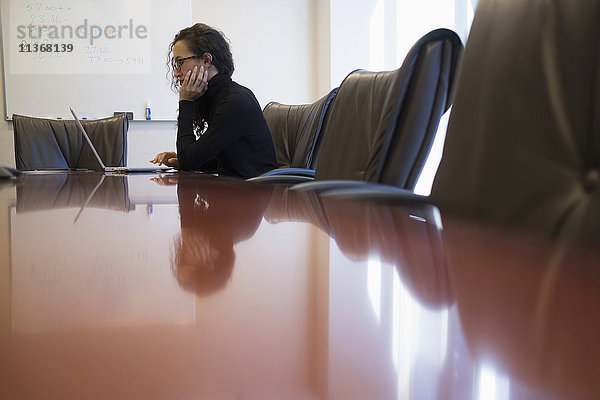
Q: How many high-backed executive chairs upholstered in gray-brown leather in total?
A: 4